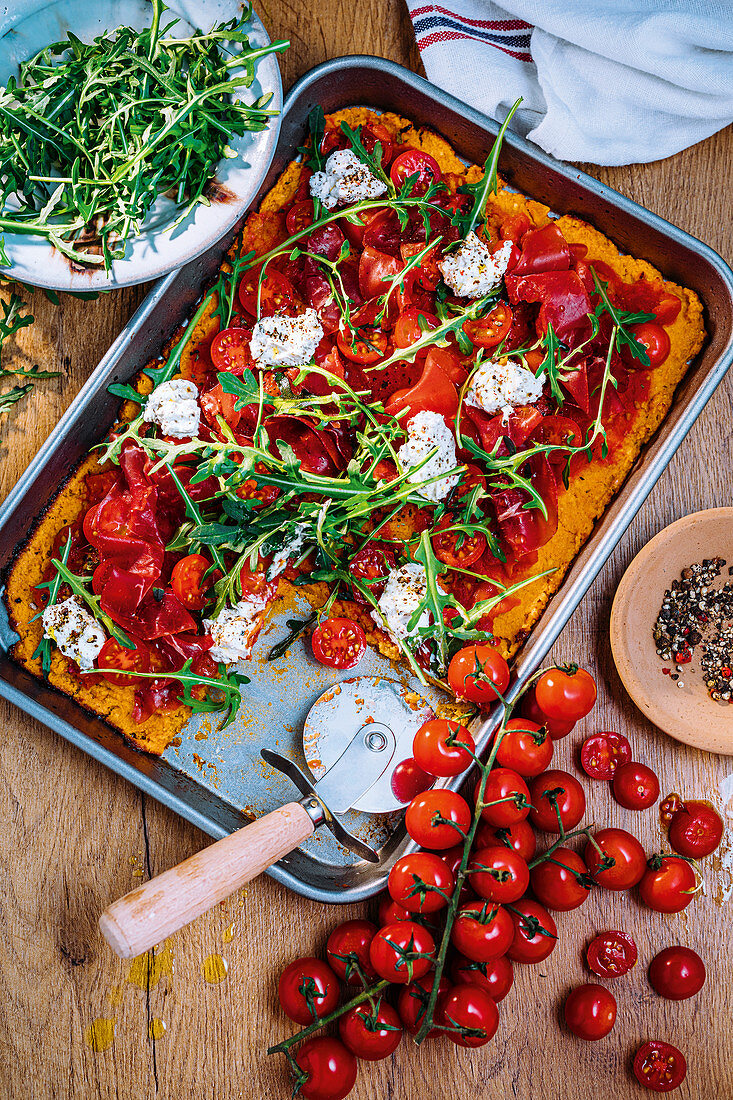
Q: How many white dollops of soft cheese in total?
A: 9